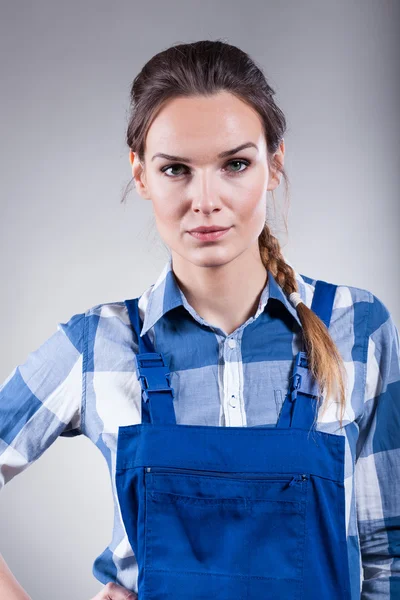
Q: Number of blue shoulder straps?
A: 2